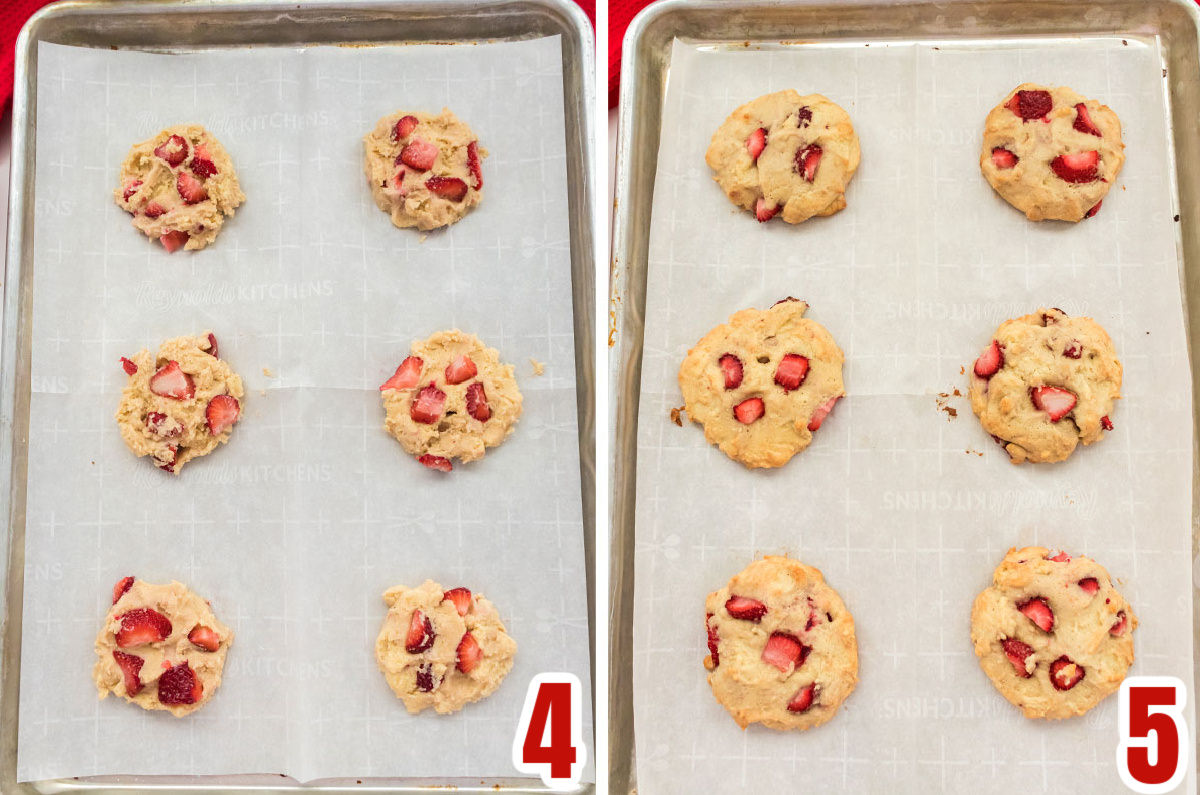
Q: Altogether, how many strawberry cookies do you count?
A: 12